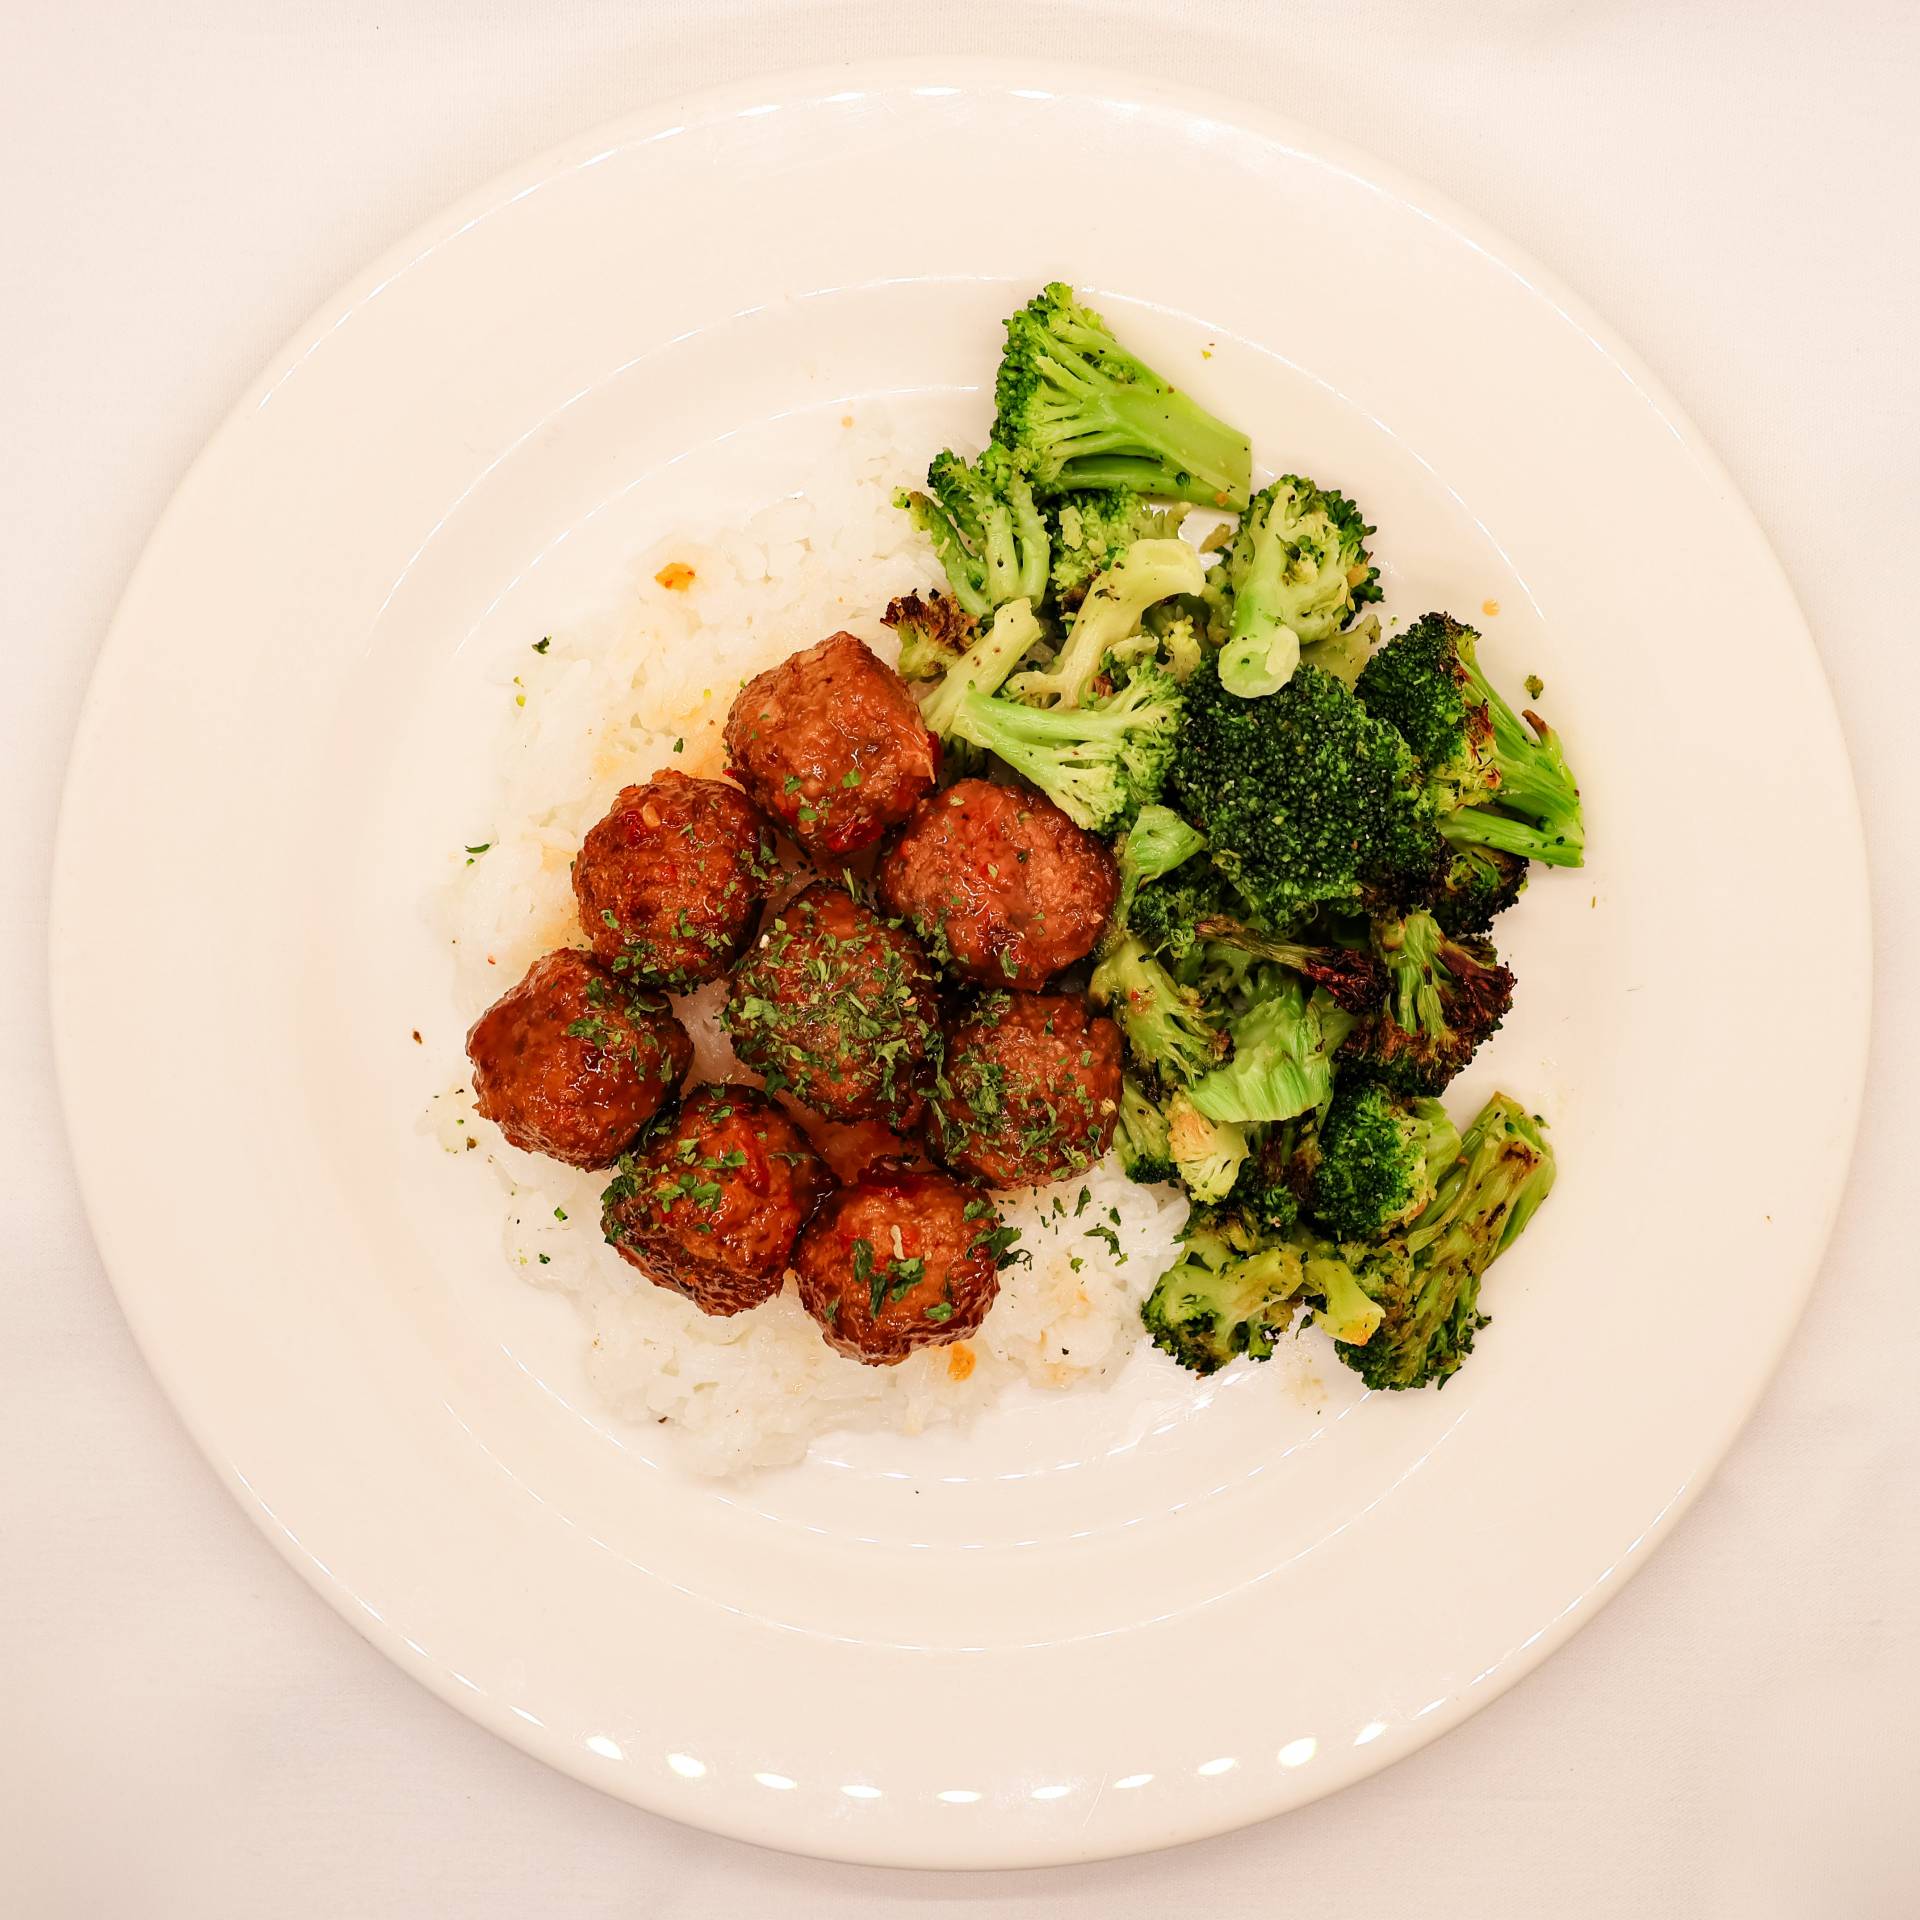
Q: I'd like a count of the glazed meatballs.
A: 8